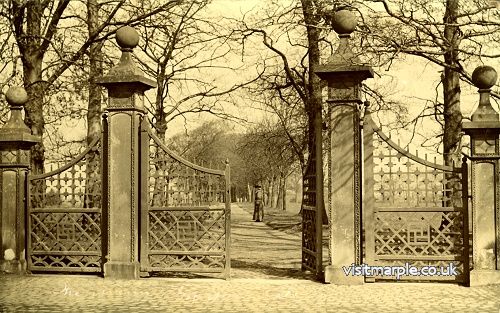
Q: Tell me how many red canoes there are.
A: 0